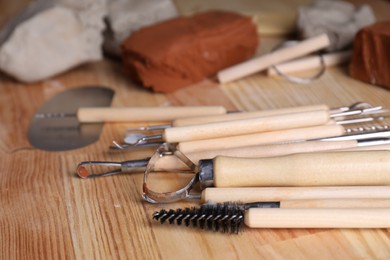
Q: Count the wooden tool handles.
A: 11